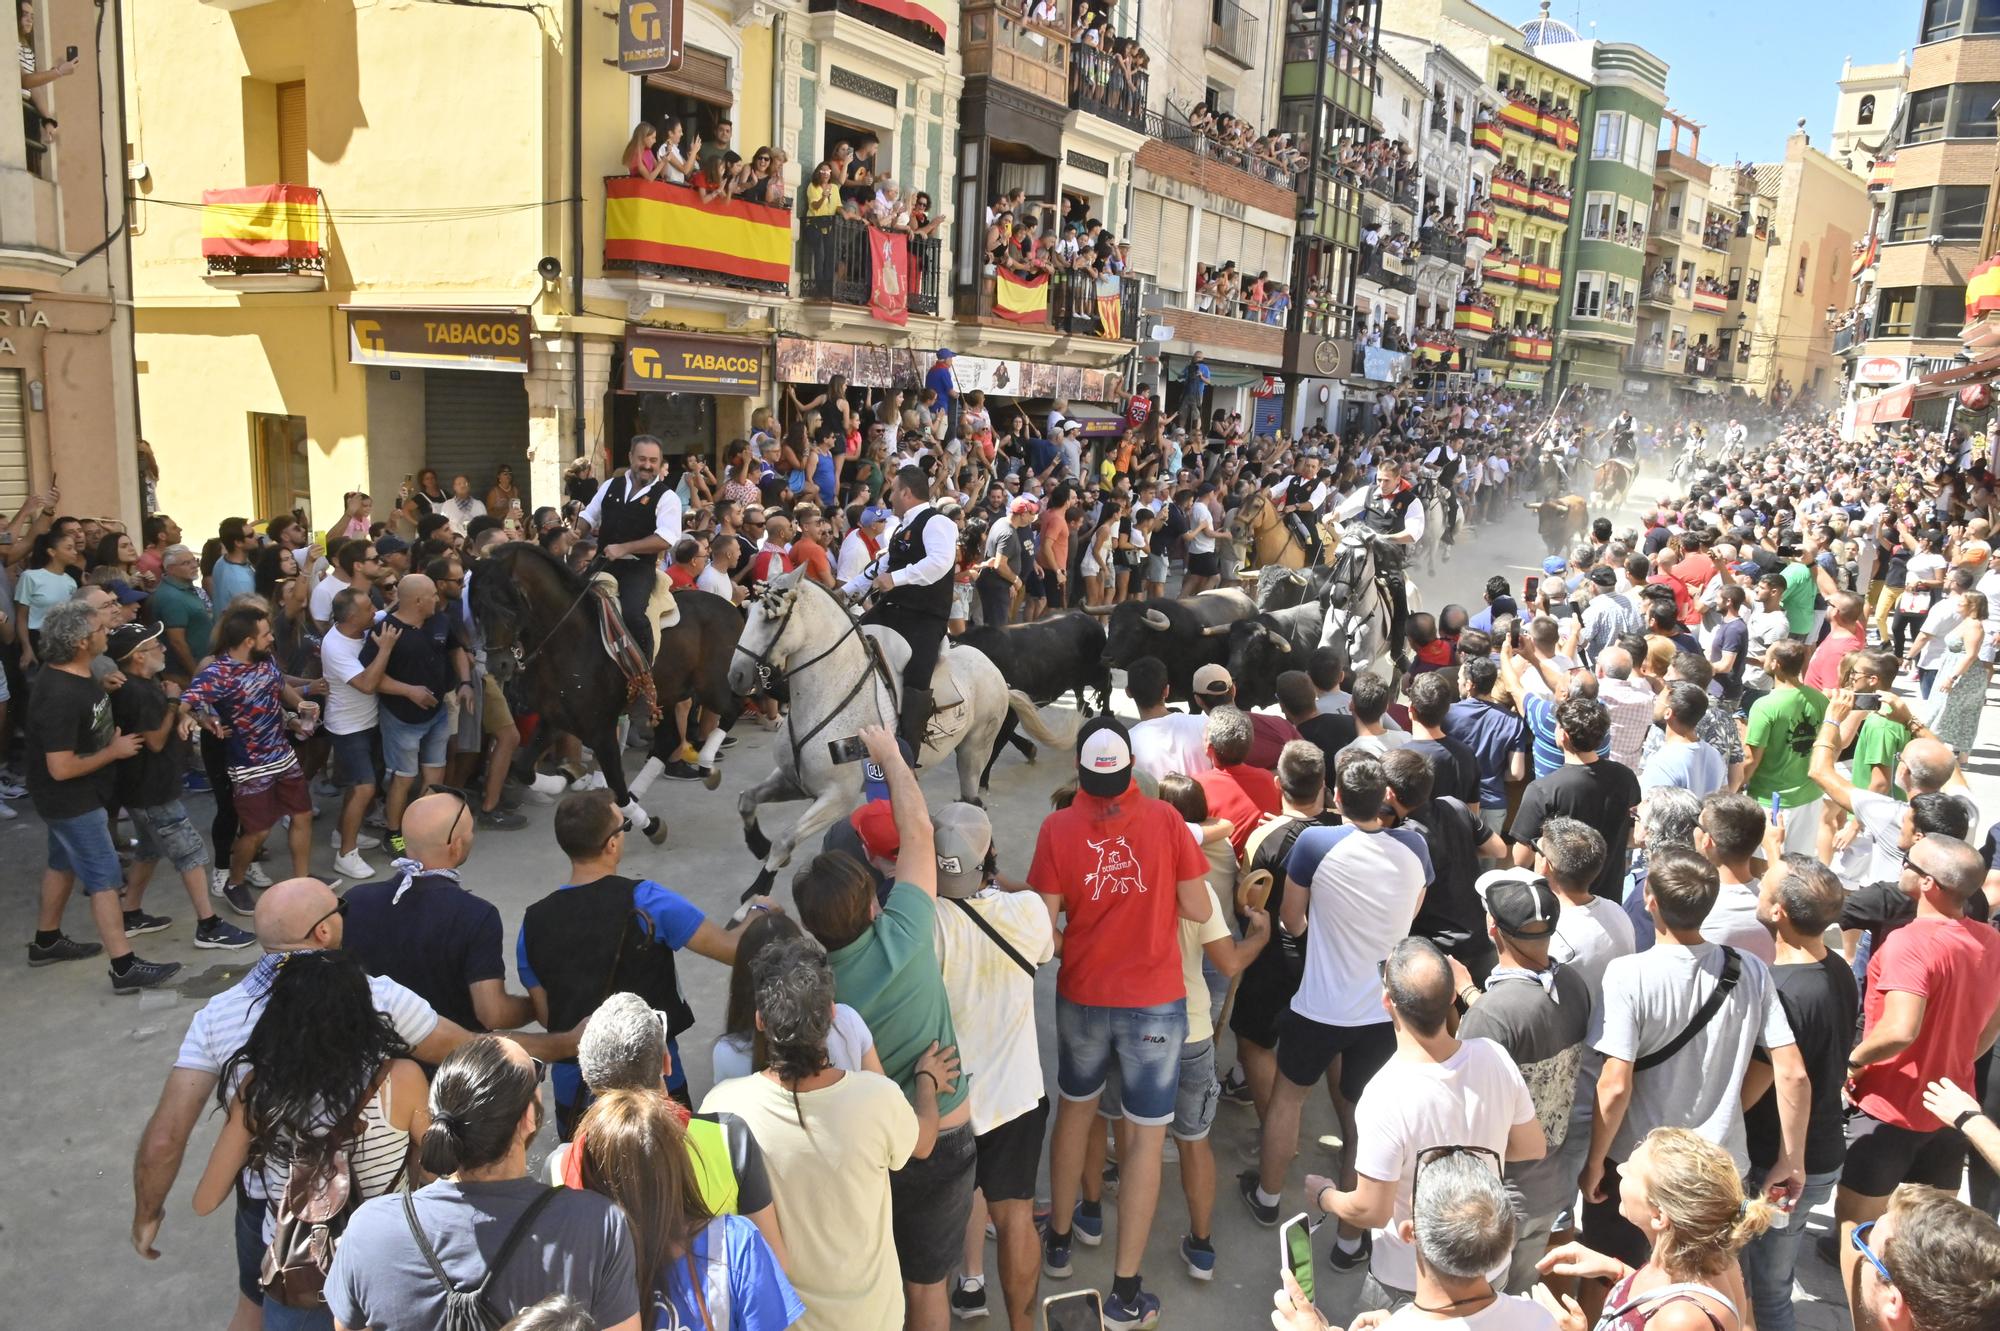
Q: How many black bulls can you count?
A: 4